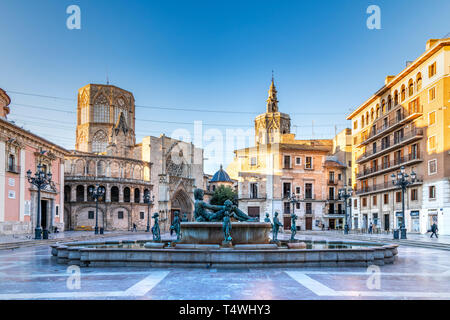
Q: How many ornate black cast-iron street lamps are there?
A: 6